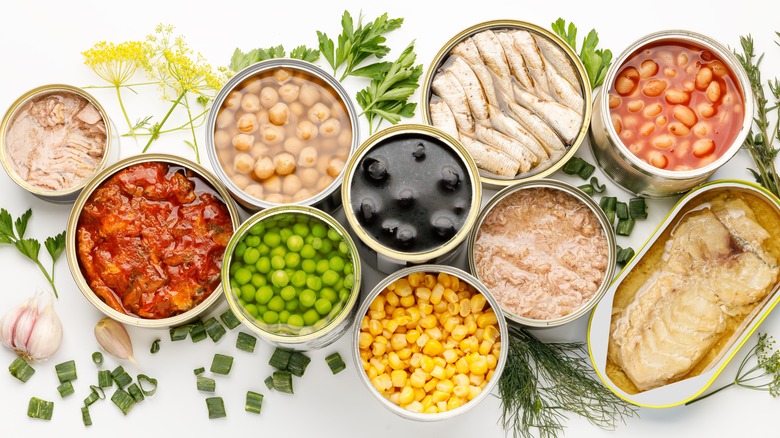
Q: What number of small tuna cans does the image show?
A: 1